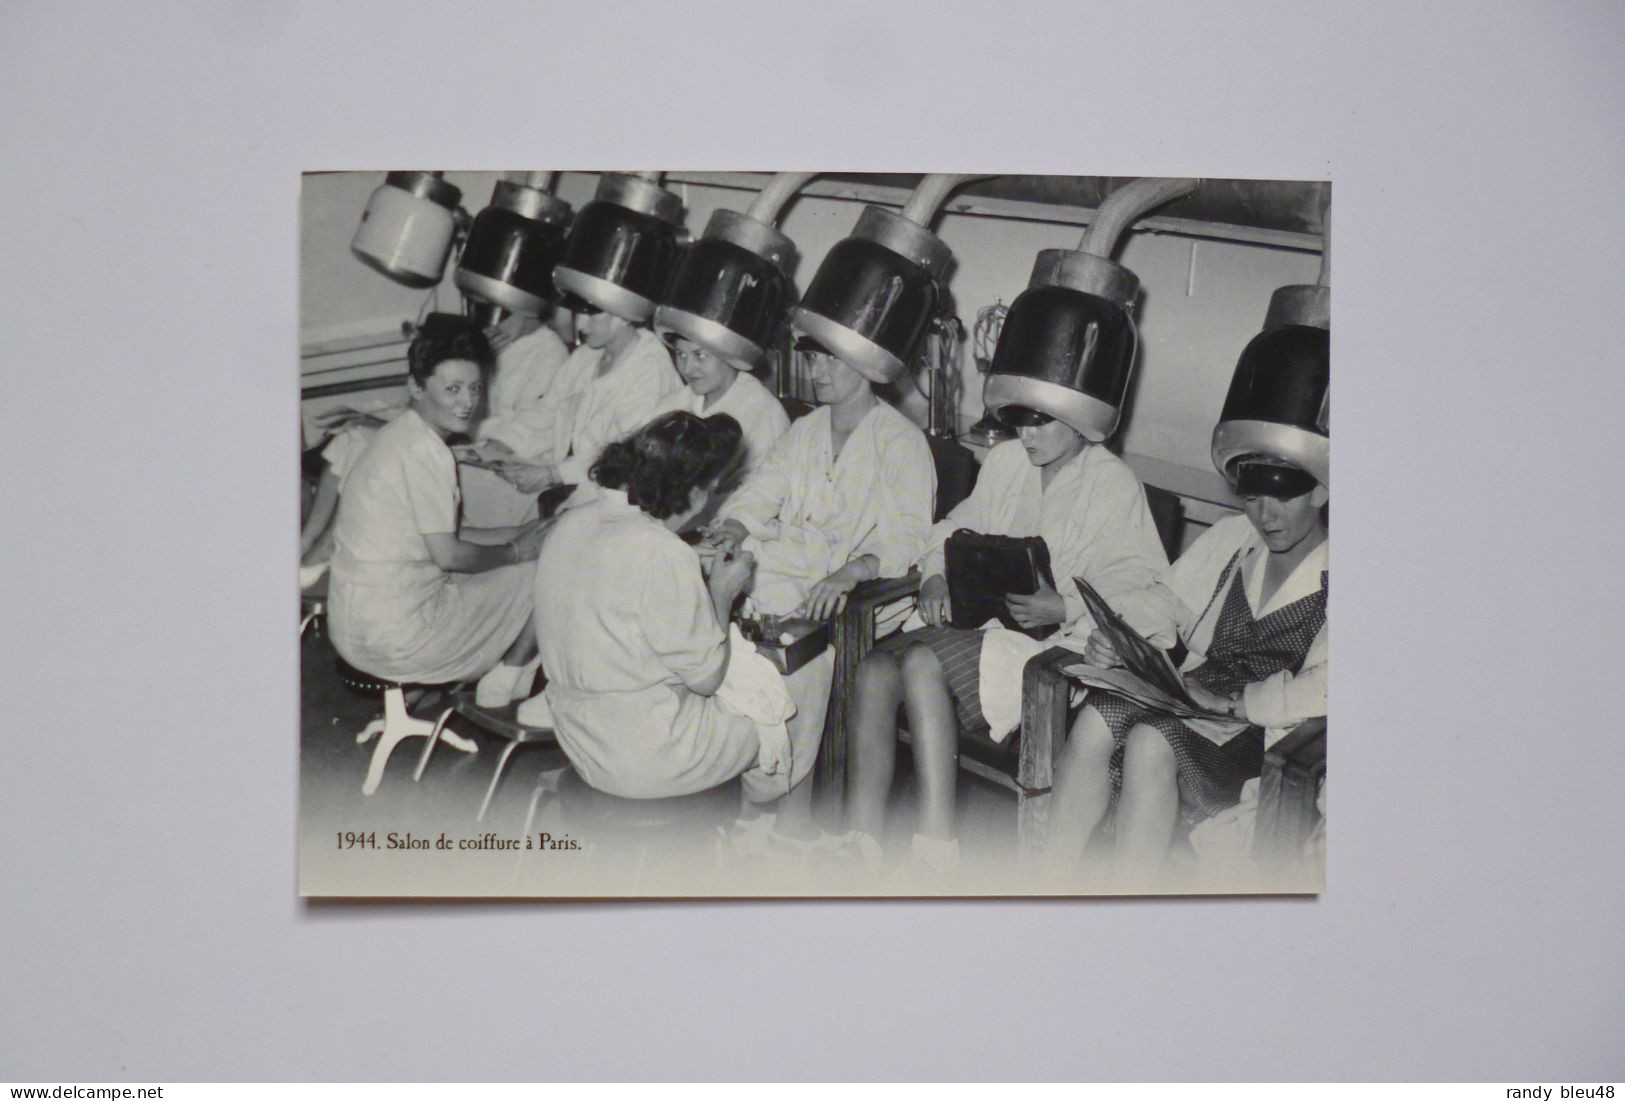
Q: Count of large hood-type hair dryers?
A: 7